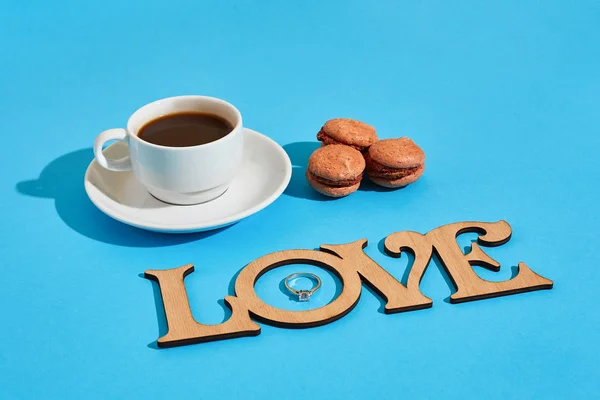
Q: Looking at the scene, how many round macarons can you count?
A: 3